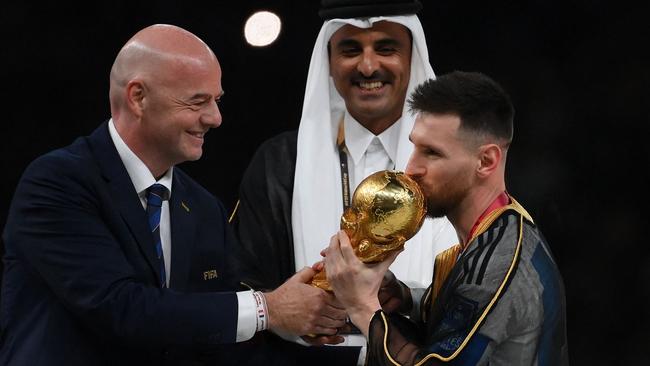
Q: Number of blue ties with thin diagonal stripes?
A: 1